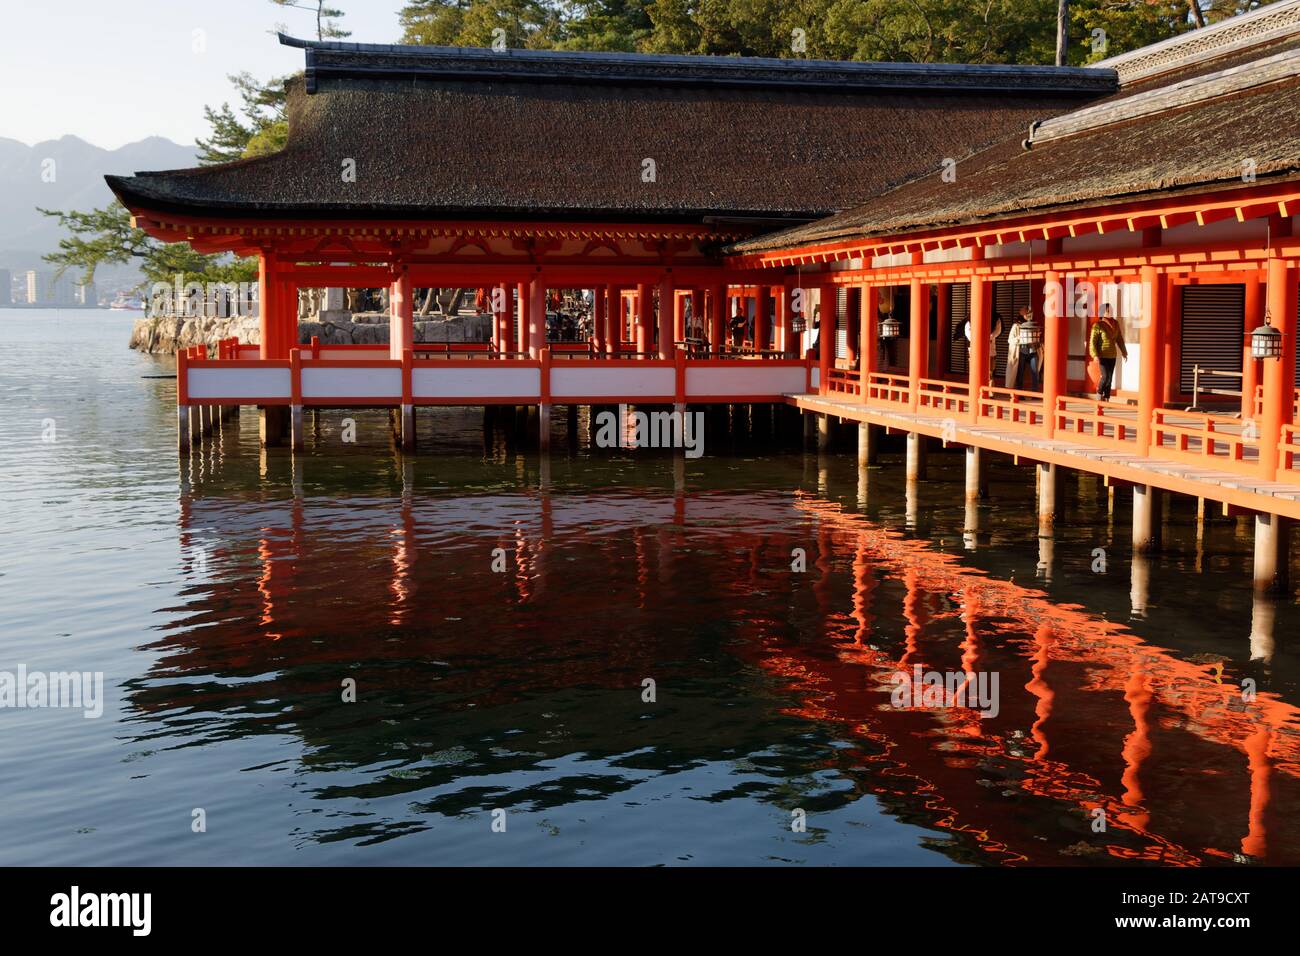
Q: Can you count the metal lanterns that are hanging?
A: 4